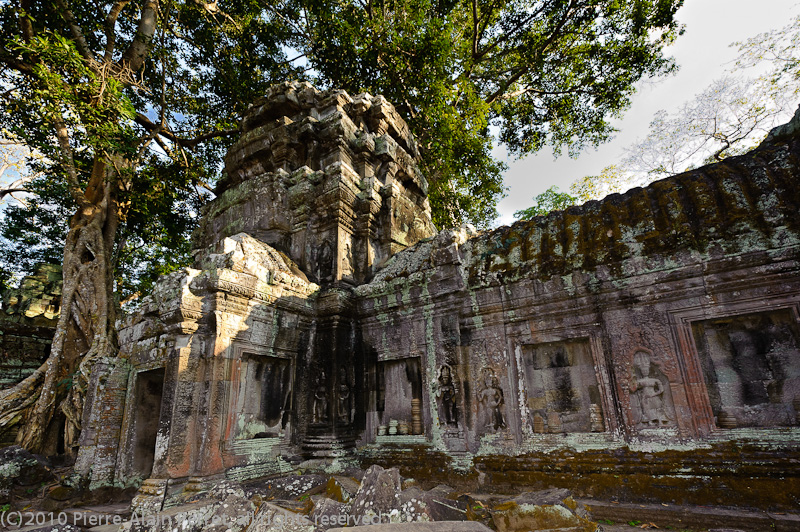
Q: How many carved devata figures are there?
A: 5